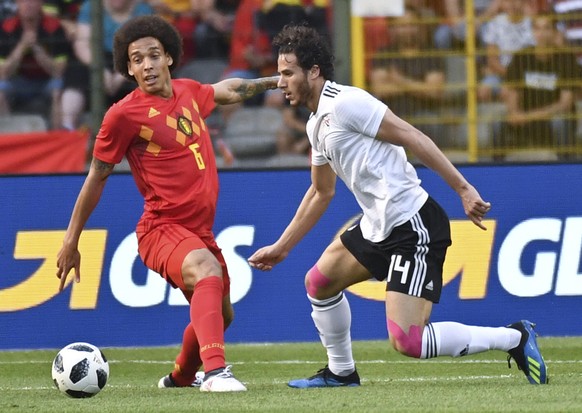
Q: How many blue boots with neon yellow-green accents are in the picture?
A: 2